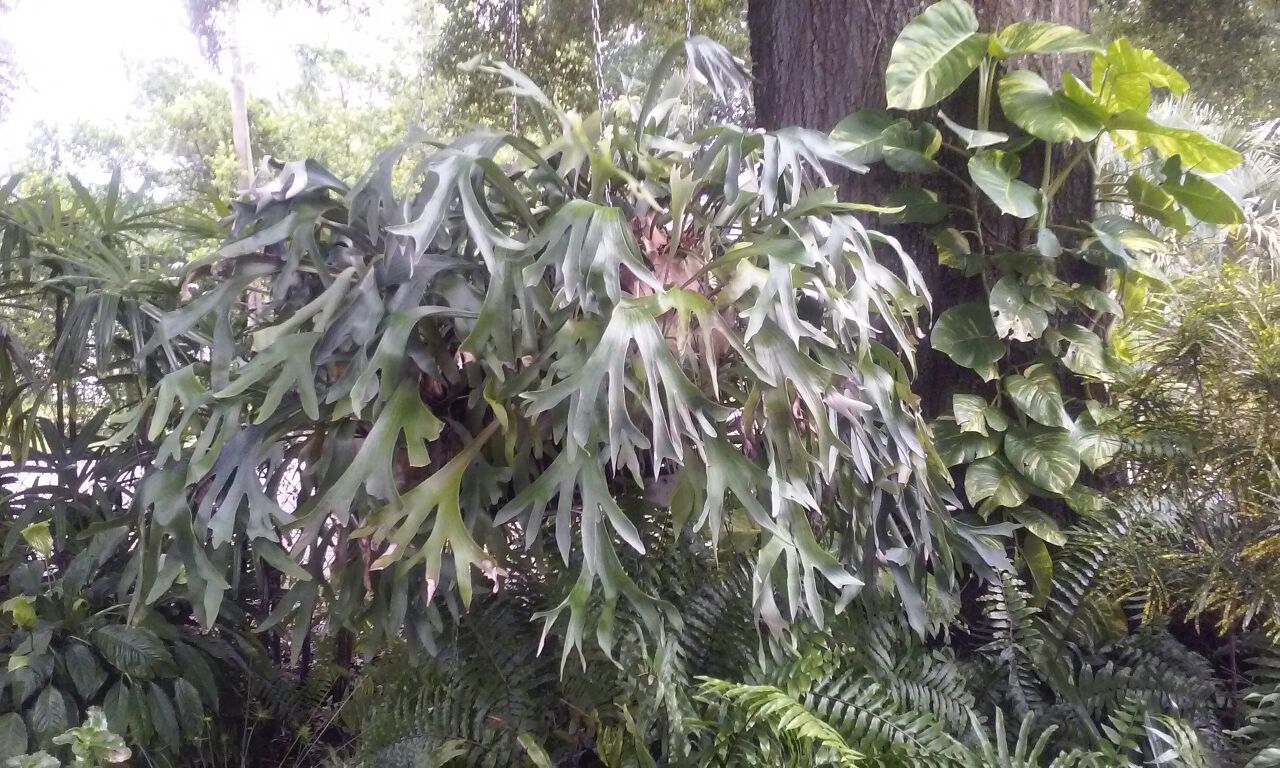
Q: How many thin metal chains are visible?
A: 3